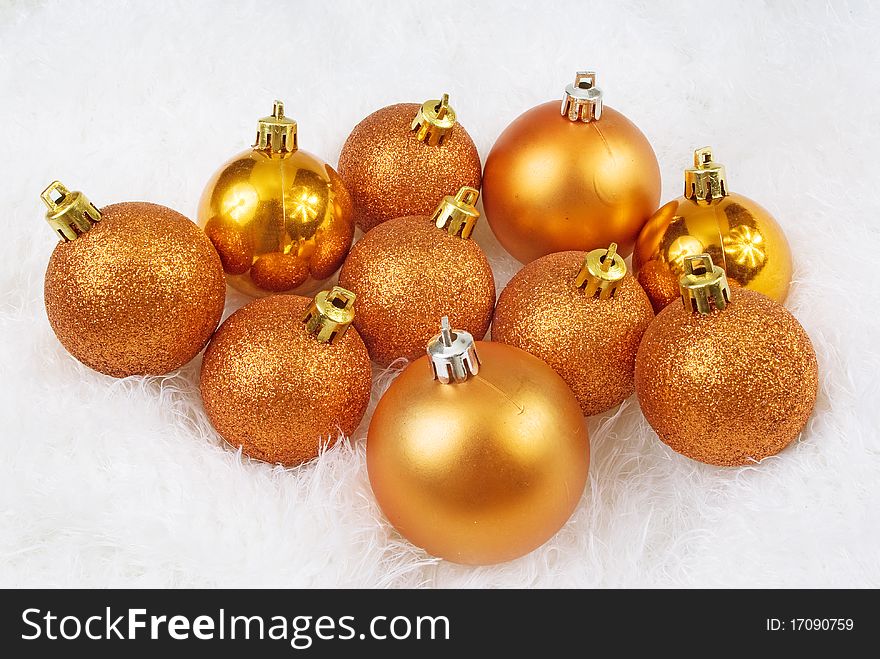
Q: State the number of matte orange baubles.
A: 2